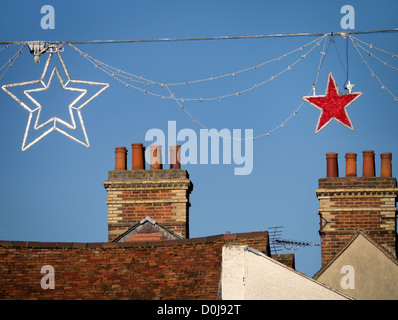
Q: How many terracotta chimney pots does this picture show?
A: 8